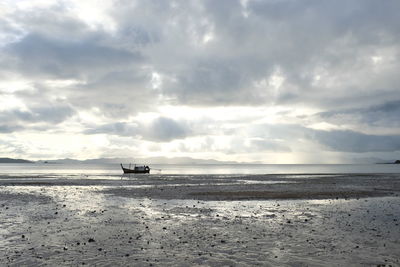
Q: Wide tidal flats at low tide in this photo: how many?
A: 1